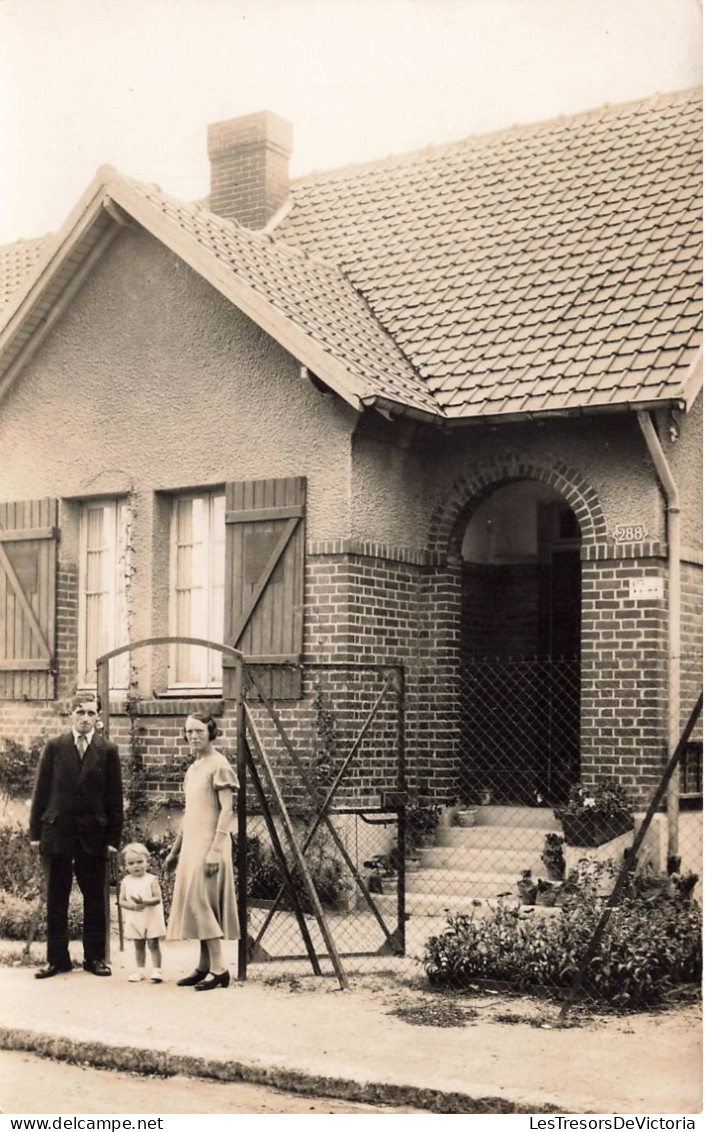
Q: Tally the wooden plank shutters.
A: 2